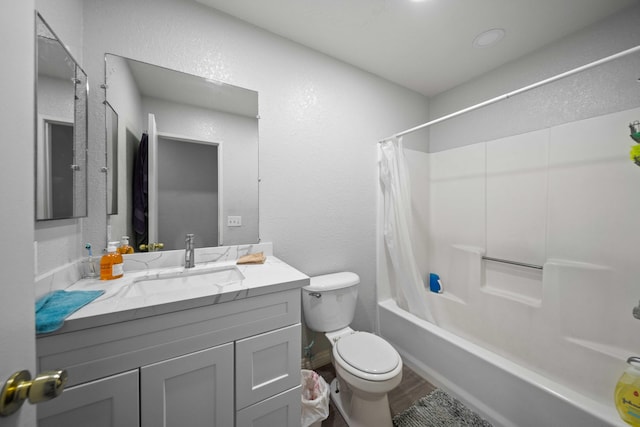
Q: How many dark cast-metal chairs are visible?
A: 0